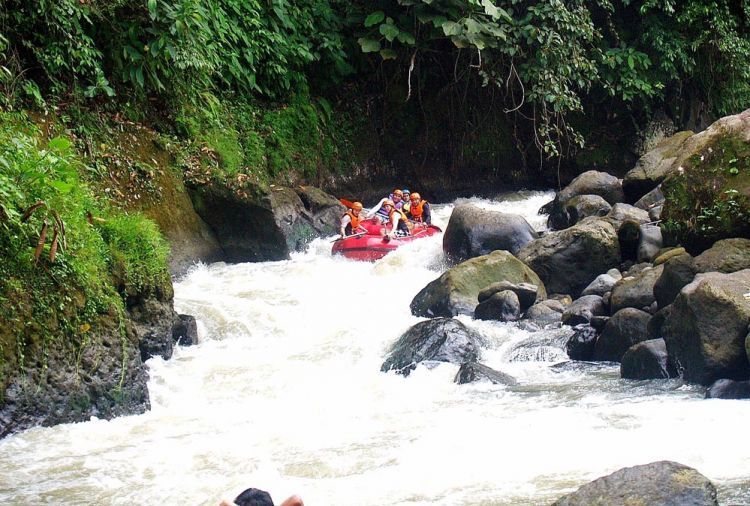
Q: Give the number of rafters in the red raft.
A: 5